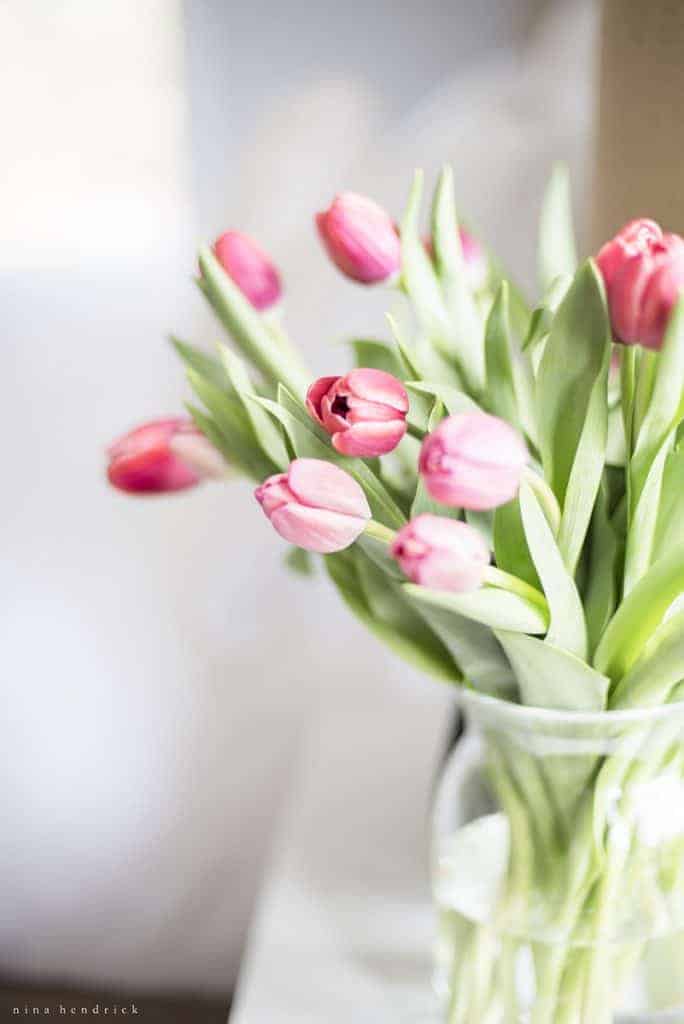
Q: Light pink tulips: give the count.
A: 3